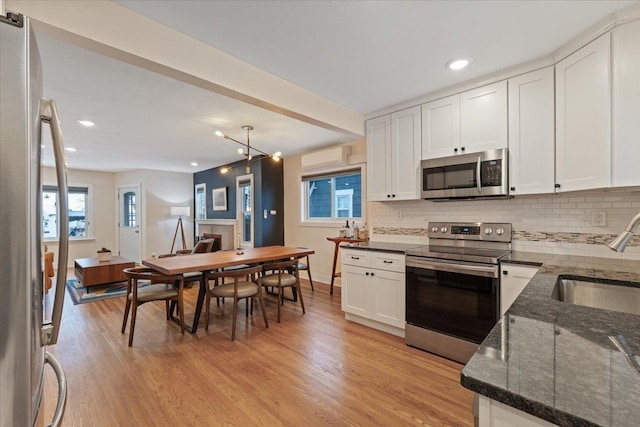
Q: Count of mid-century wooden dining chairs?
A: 6